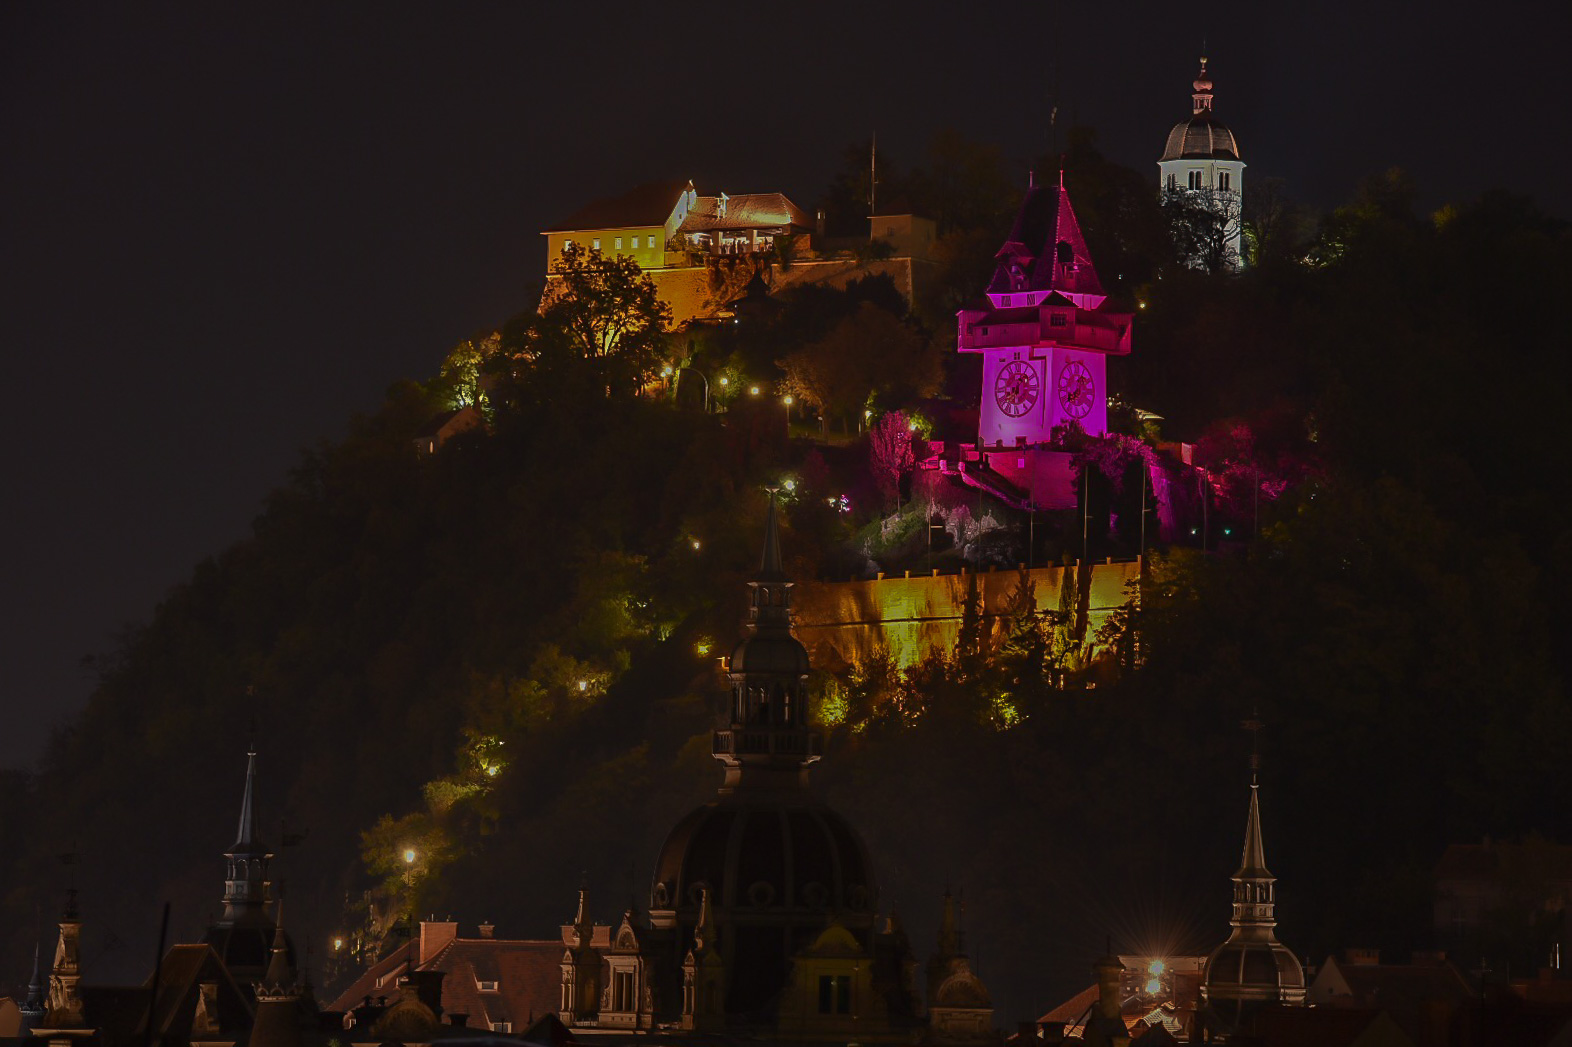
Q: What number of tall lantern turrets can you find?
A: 3